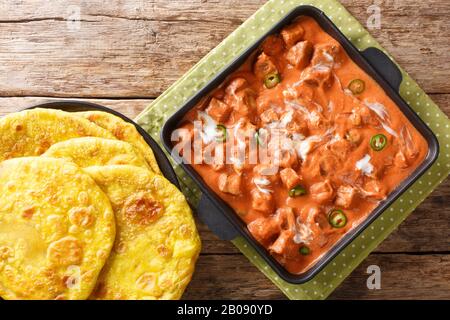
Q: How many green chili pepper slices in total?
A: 8